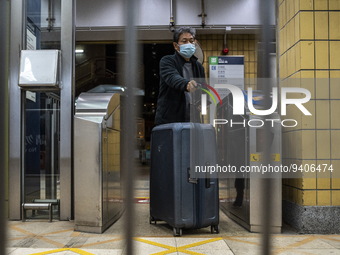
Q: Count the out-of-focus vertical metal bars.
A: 3